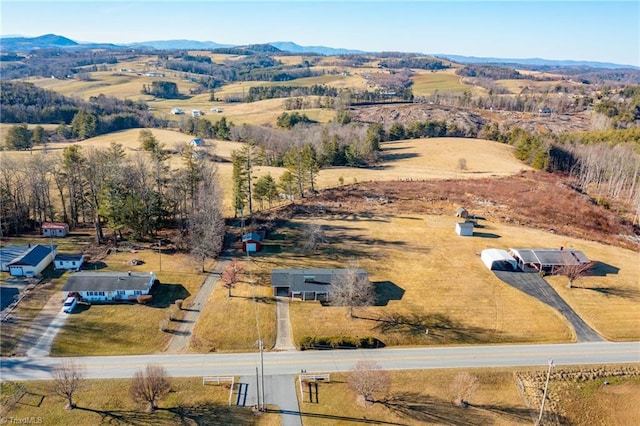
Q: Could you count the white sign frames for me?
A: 2